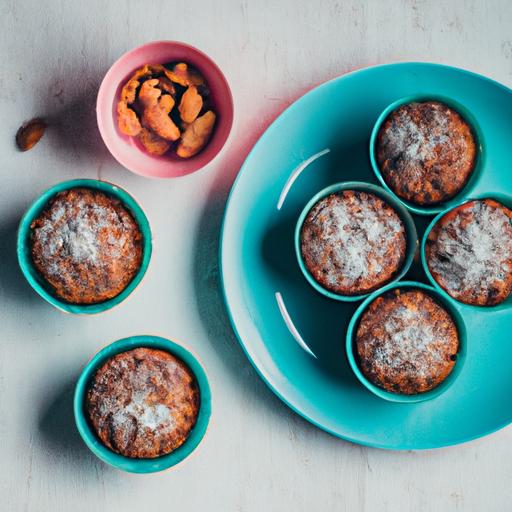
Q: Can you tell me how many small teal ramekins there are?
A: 6